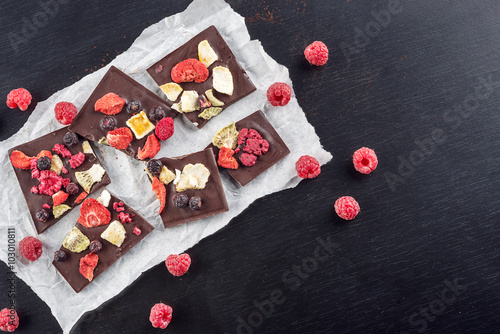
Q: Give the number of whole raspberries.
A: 11